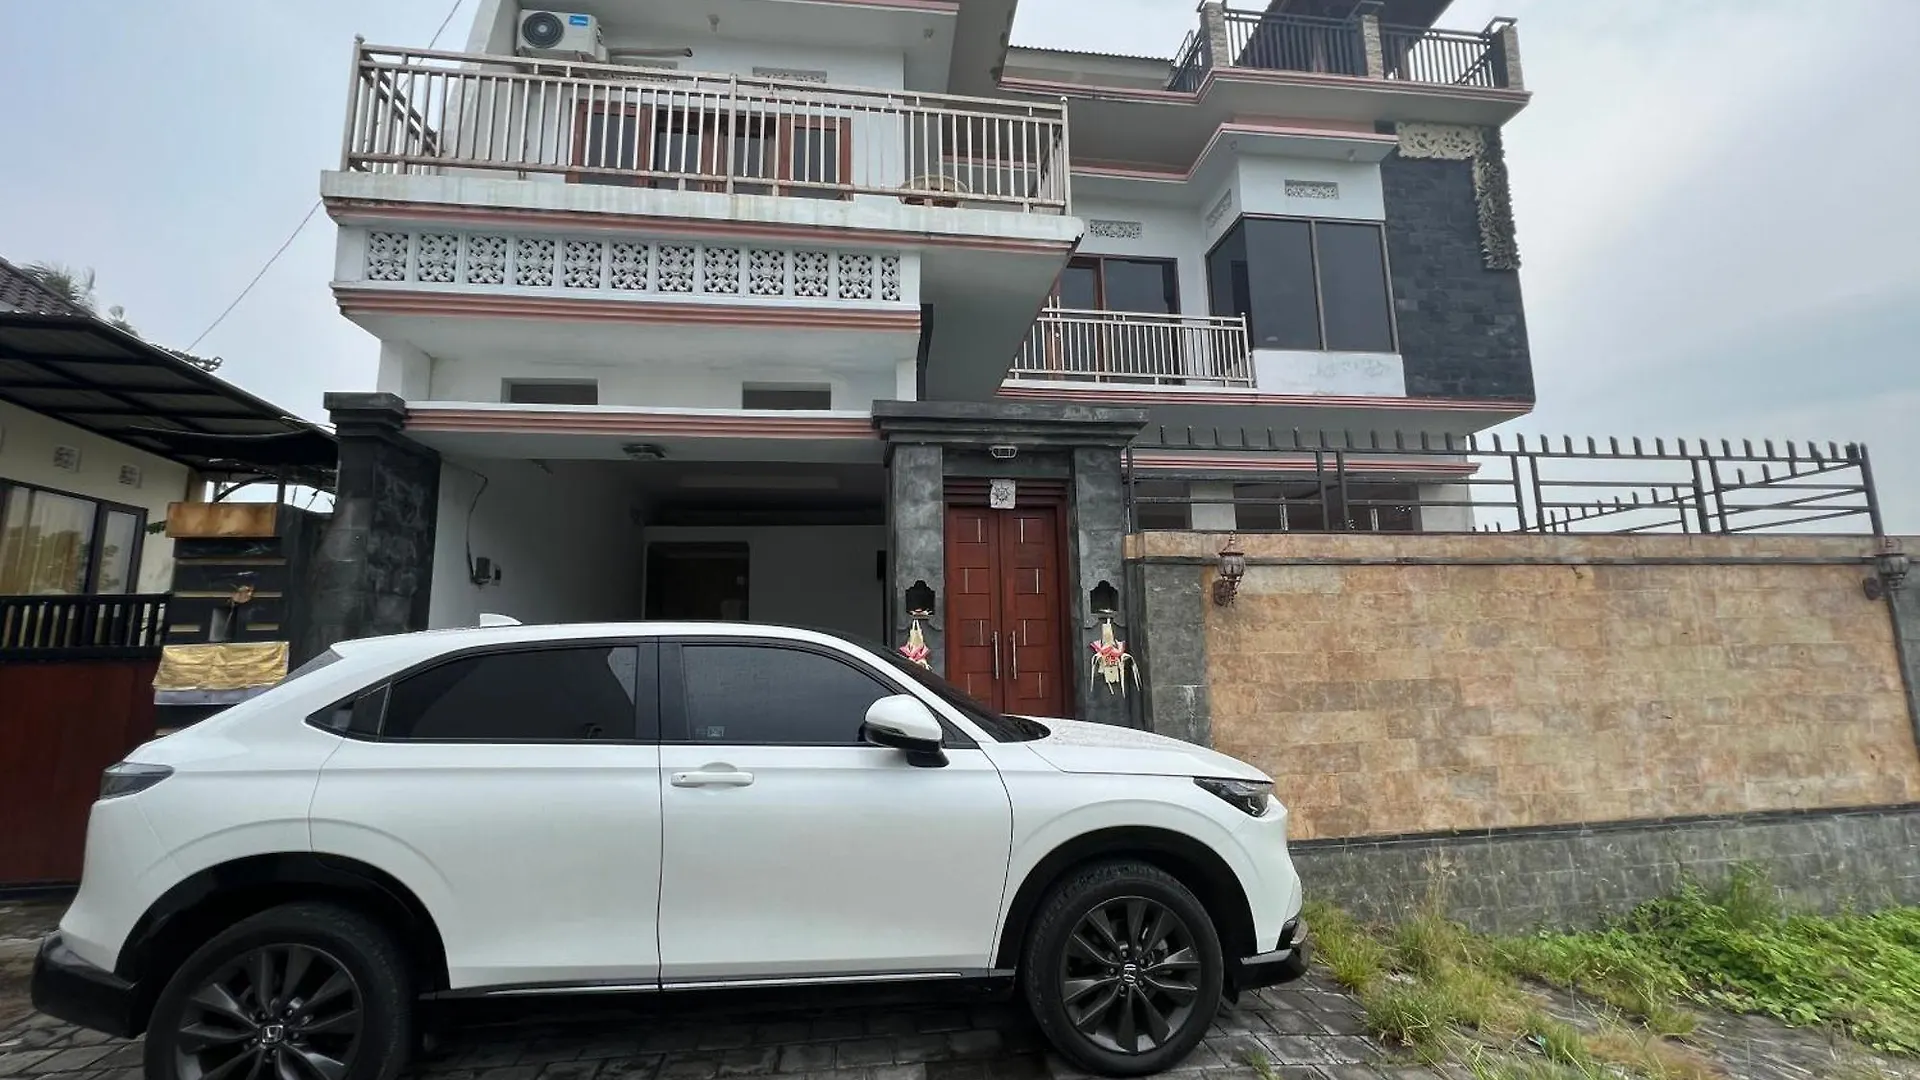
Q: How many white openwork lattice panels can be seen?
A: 12